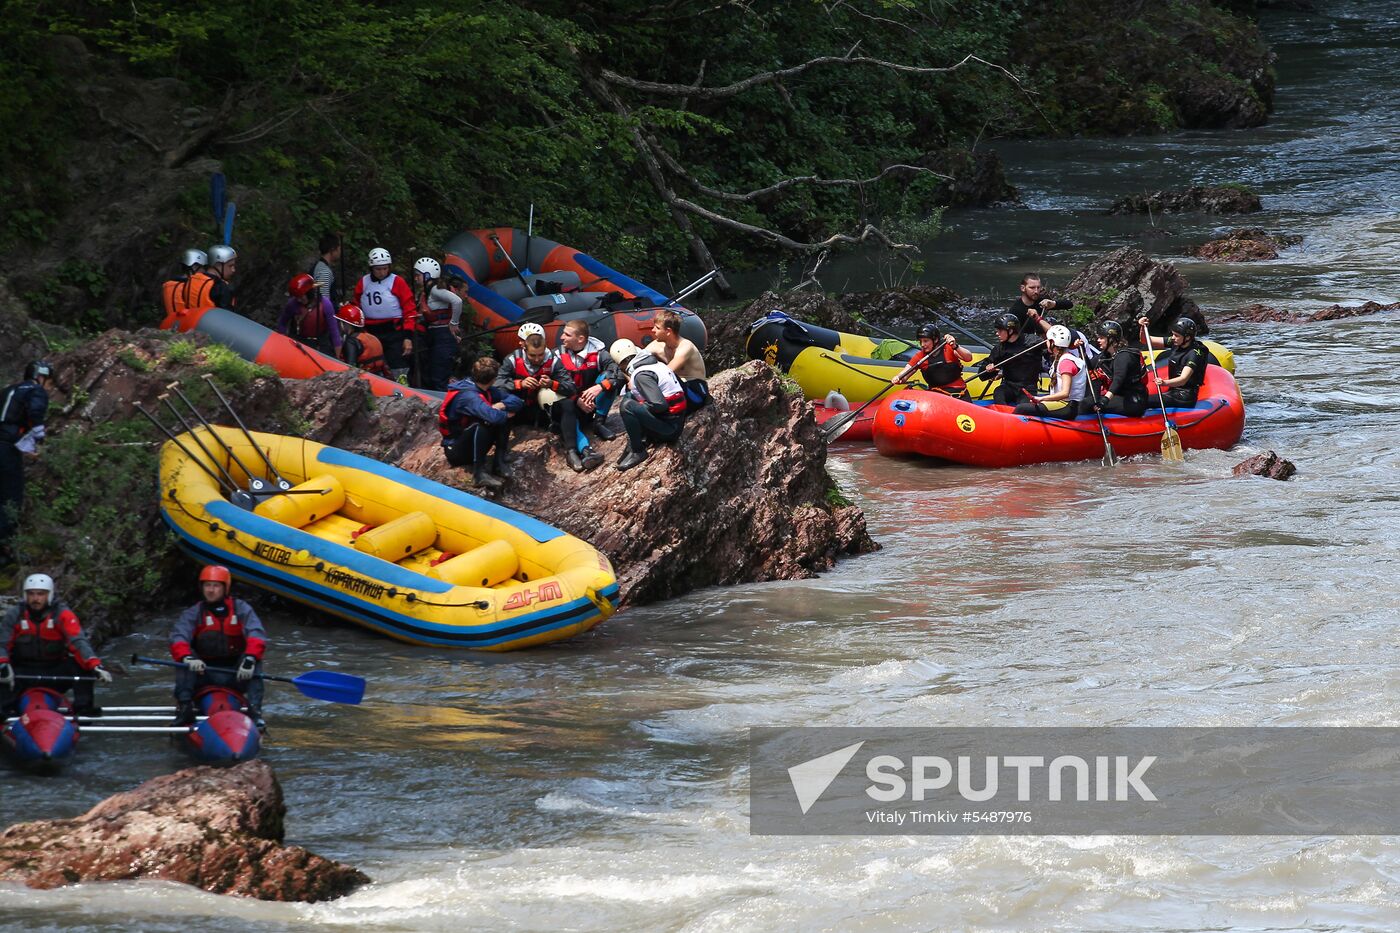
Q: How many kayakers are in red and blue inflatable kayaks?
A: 2